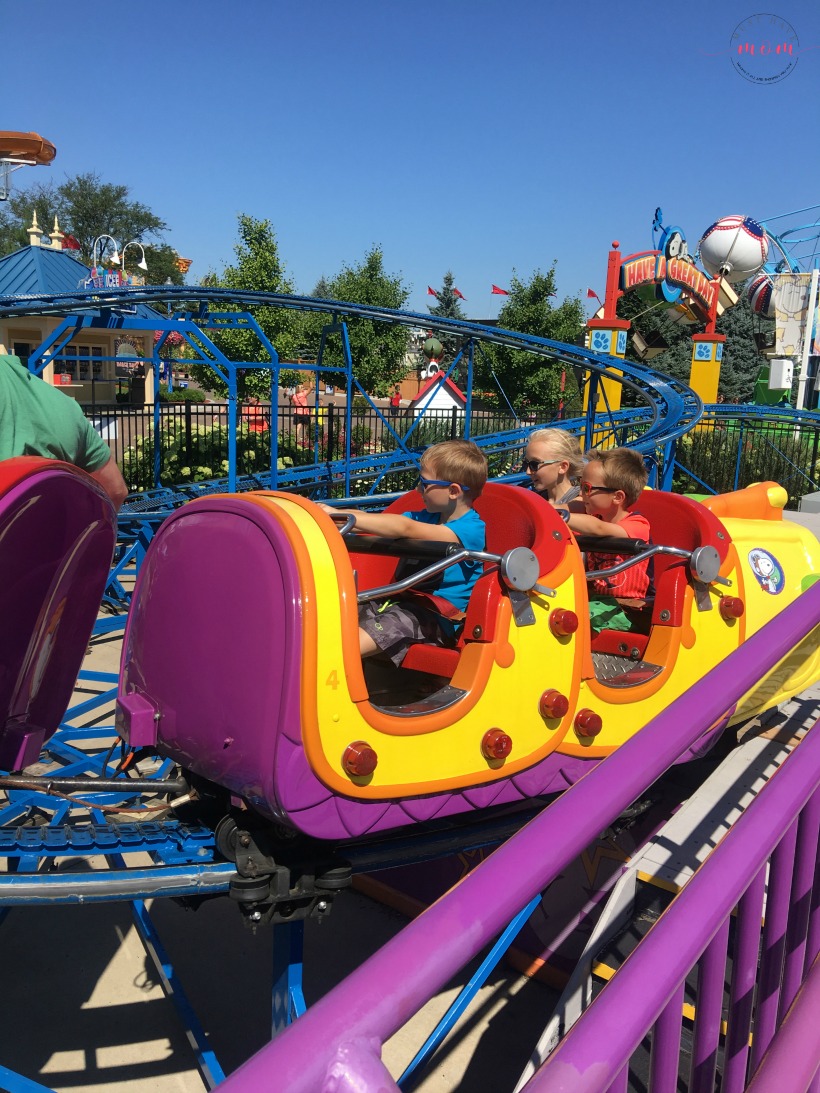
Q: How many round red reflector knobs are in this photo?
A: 6